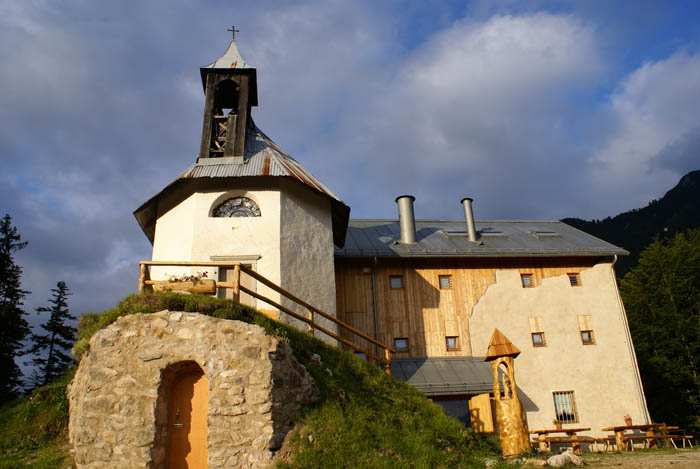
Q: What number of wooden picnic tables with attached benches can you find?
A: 2